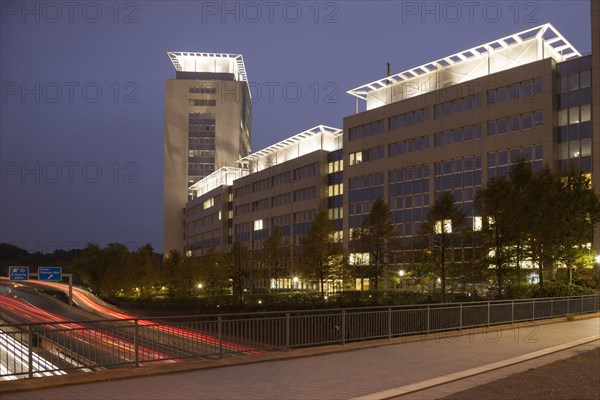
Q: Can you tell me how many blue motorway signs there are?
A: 2